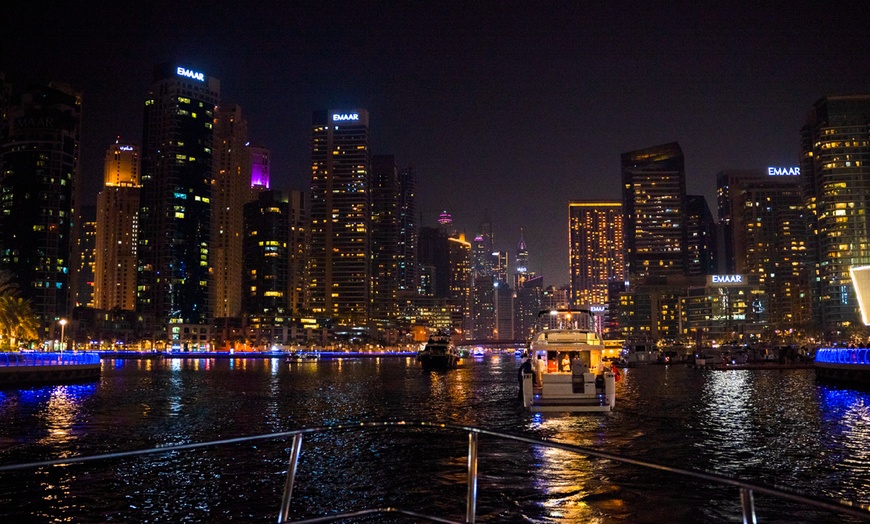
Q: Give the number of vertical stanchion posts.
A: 3